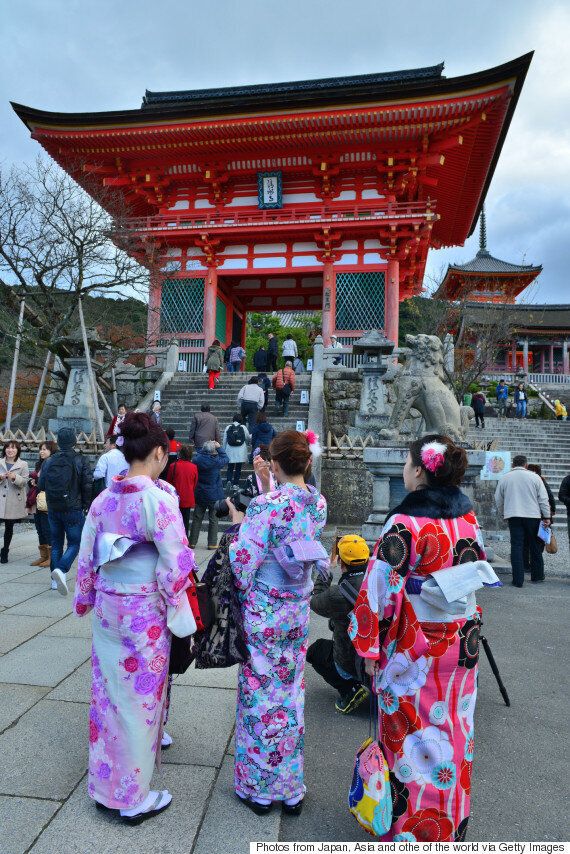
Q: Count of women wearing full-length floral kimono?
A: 3